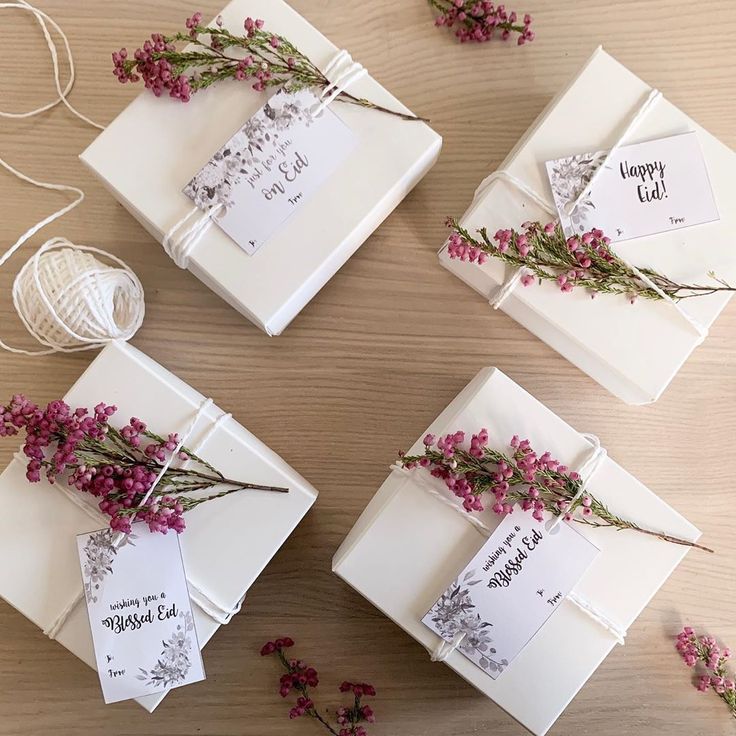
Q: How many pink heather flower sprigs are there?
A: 7